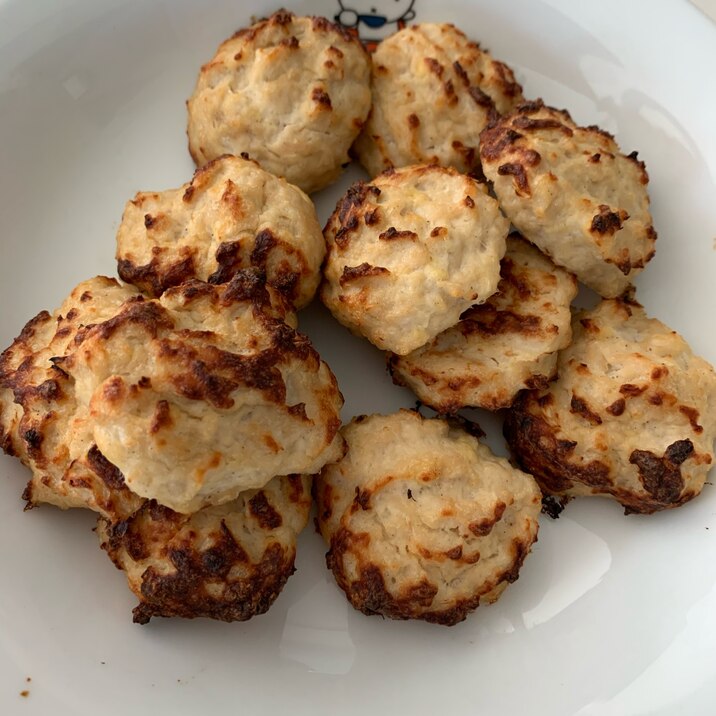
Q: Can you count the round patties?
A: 11